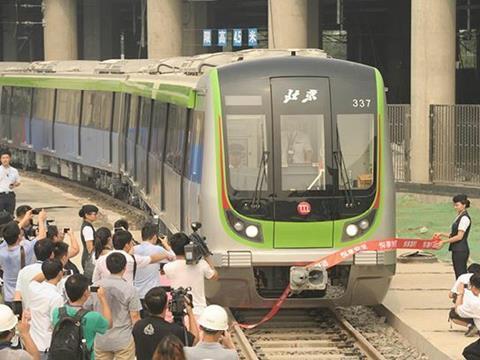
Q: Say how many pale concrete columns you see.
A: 4